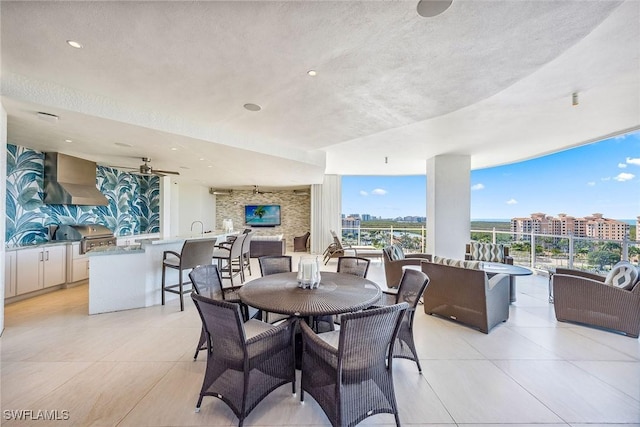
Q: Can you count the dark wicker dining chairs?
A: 6